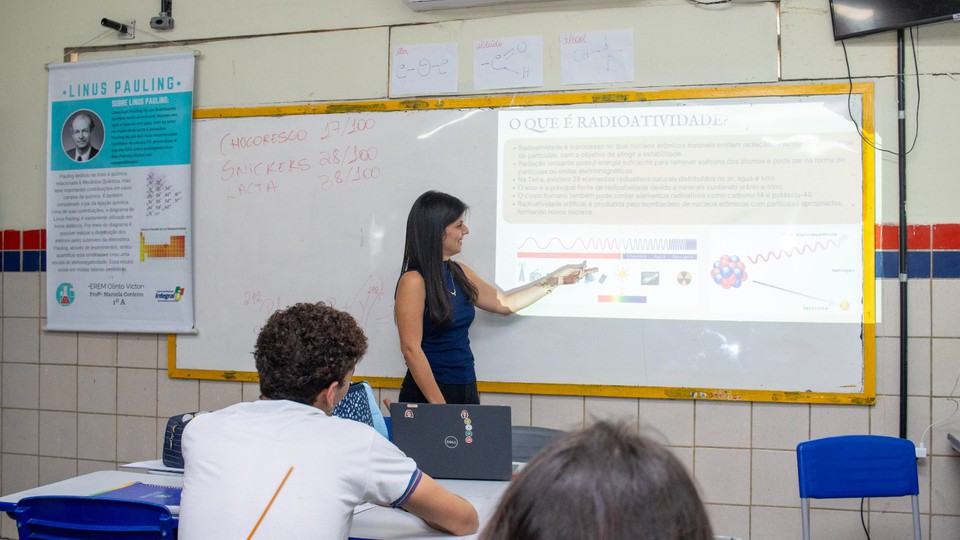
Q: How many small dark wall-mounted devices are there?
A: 2